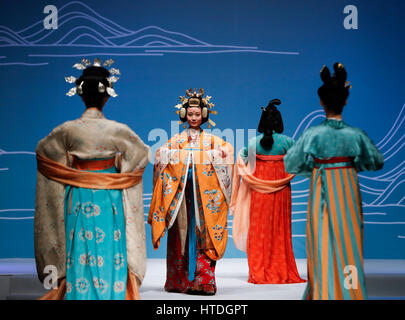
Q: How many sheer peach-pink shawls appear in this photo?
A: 1